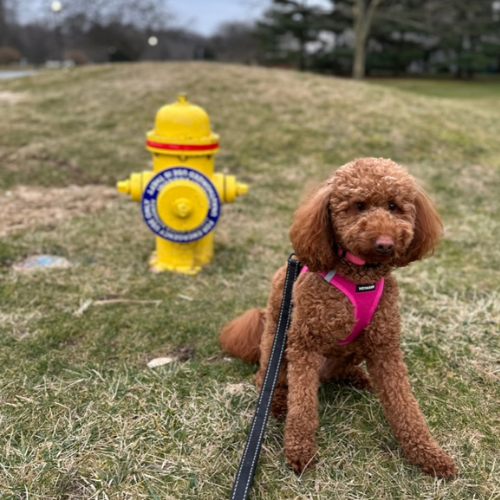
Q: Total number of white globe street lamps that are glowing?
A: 2